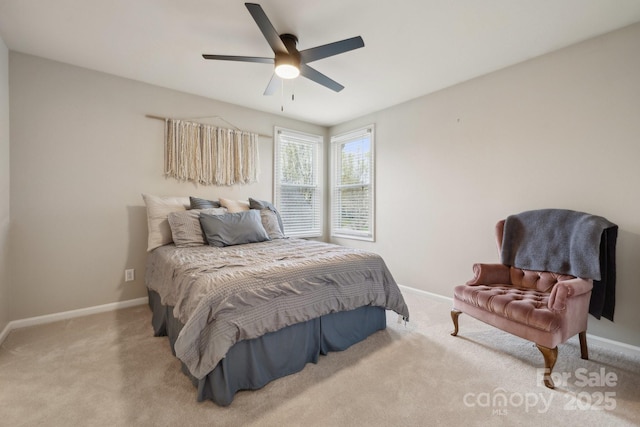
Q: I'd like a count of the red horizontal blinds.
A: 0